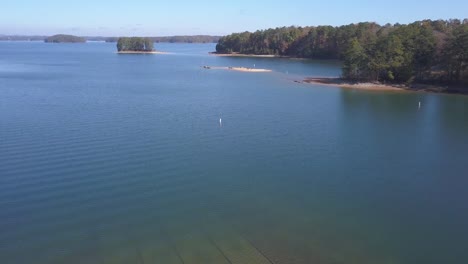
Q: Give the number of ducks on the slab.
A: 0